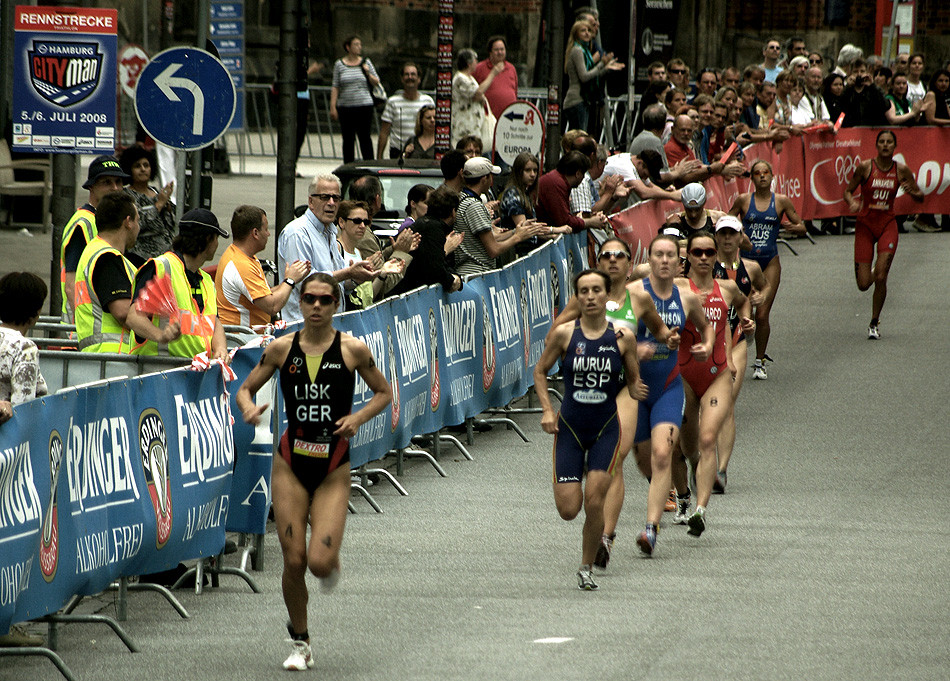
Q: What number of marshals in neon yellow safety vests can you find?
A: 3